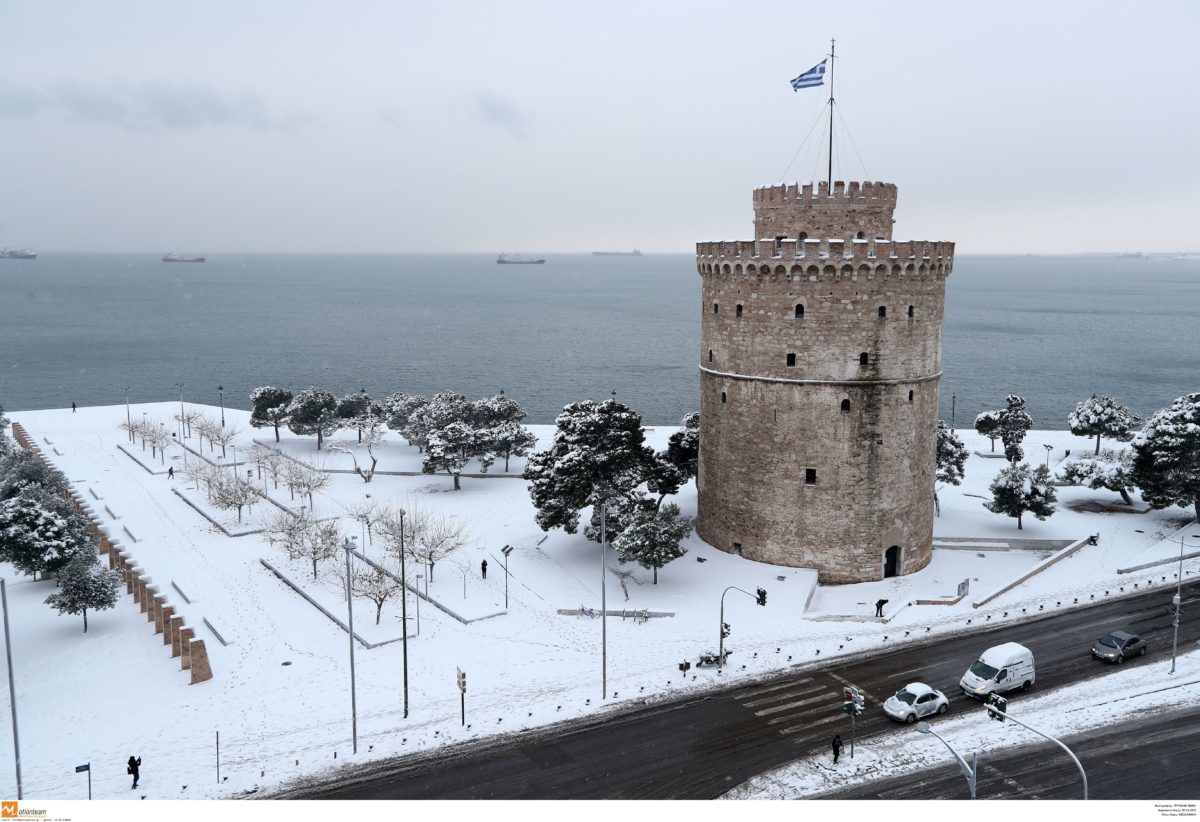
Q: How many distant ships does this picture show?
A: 4